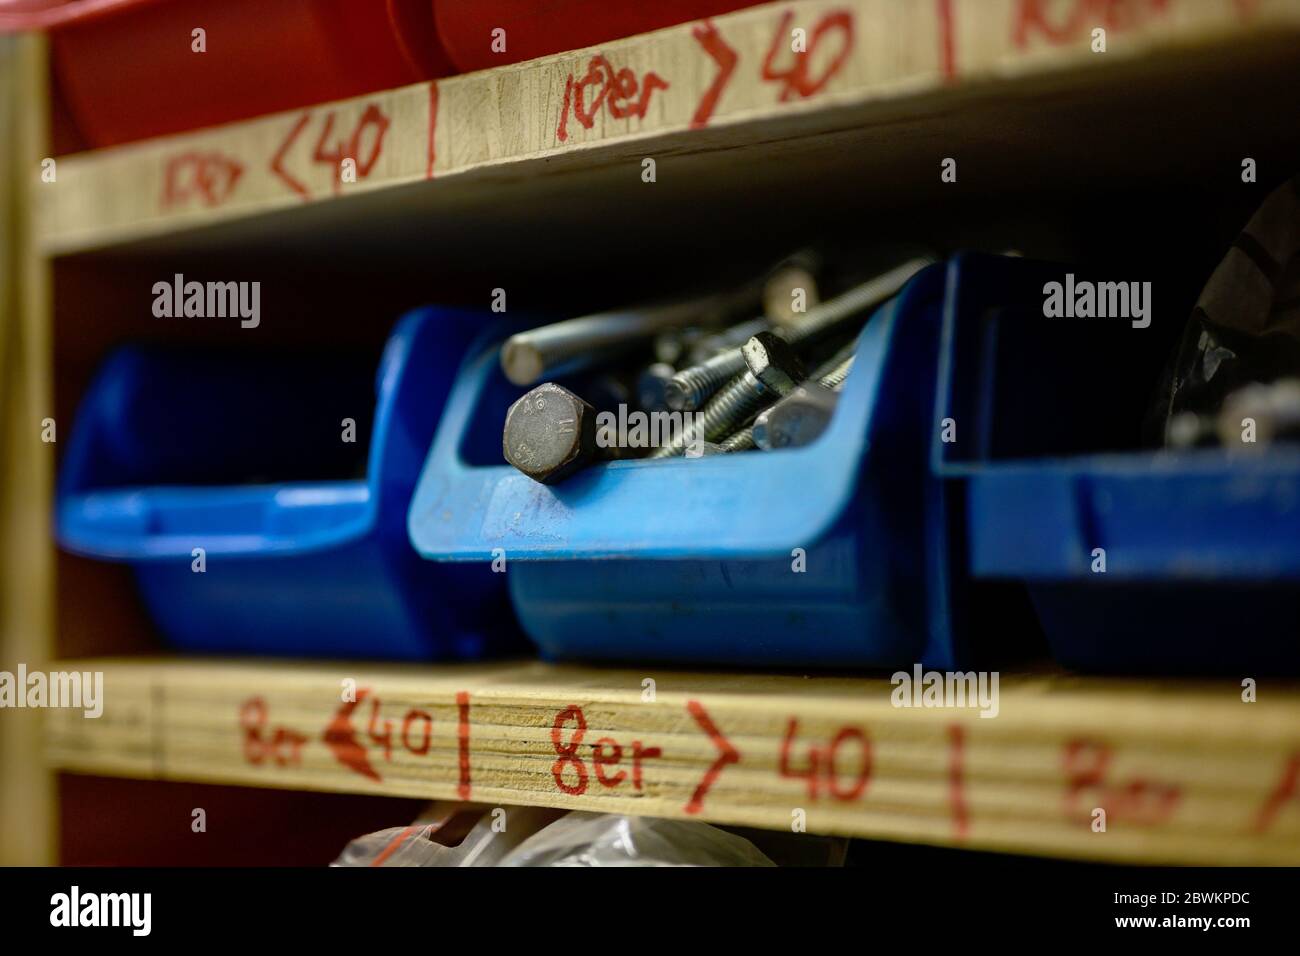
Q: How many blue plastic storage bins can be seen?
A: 3